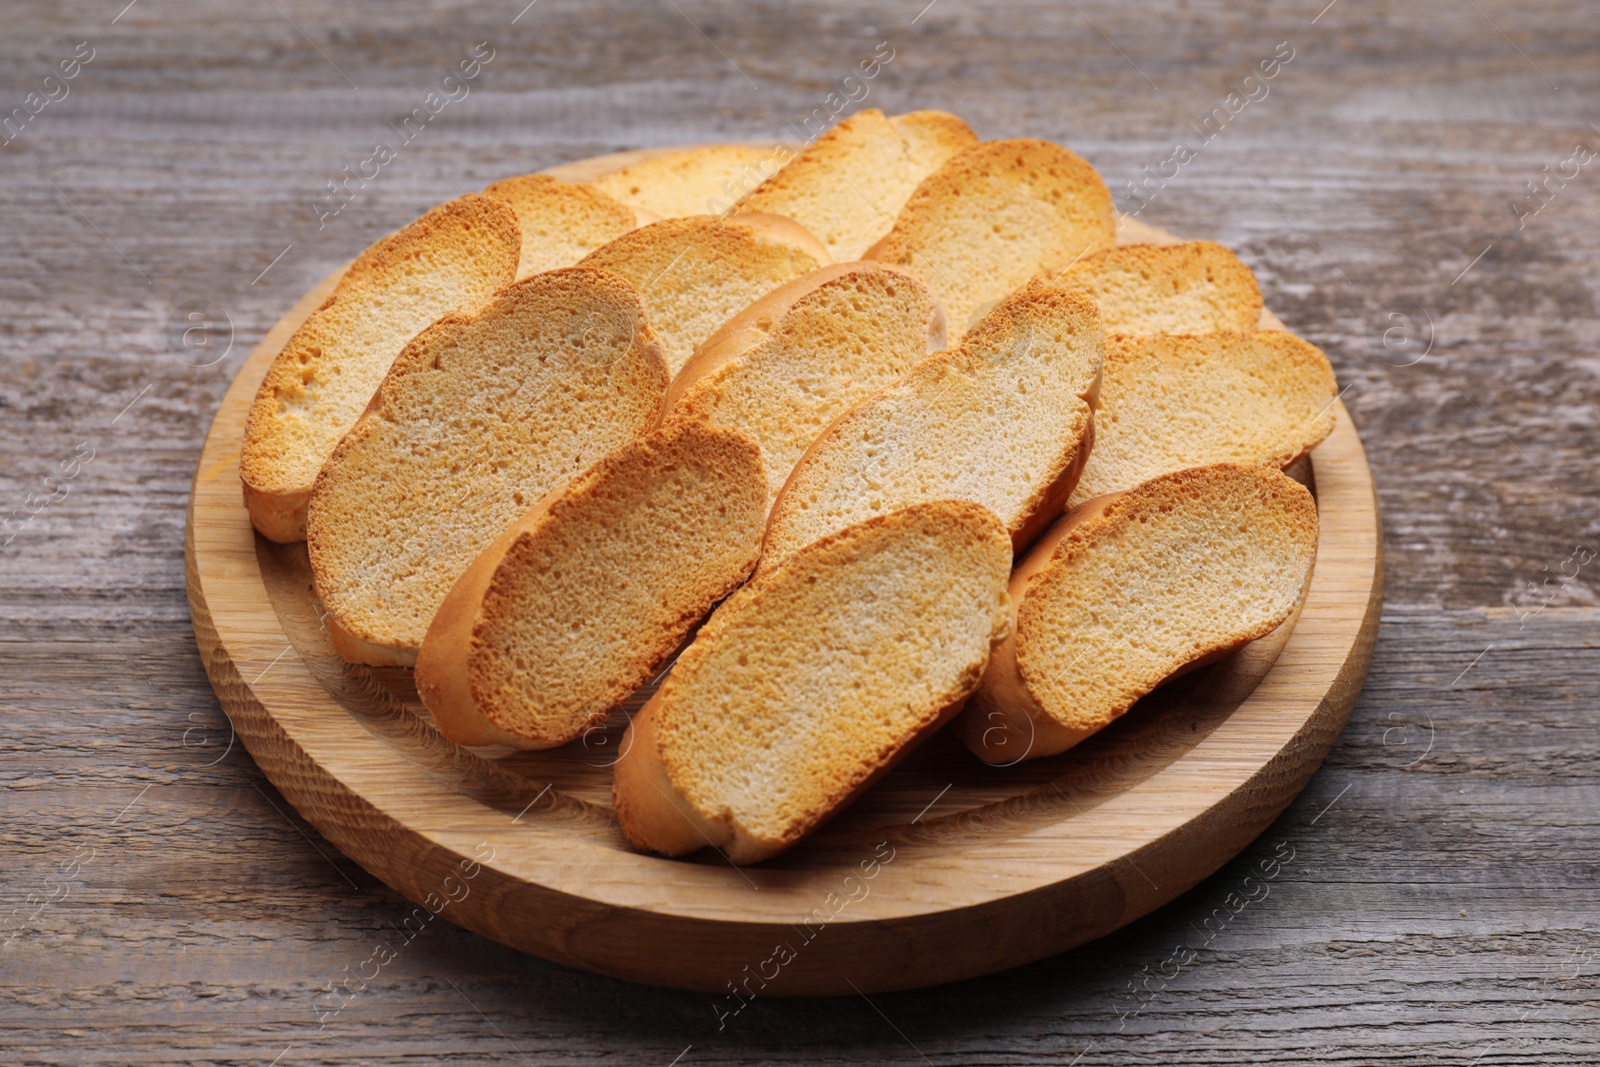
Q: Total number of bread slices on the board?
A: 14